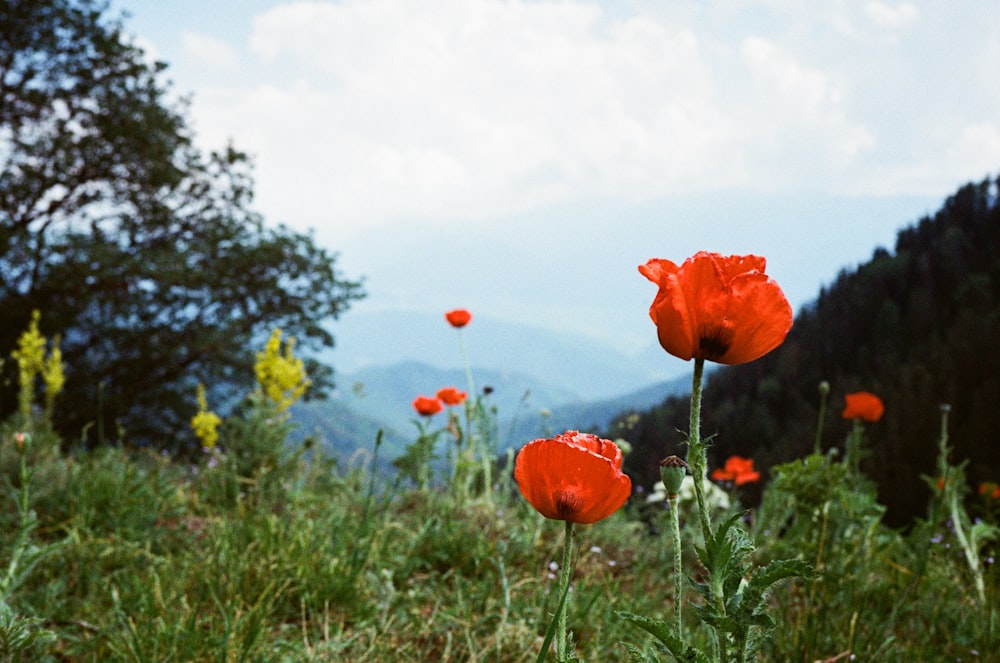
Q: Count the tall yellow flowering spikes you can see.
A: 4